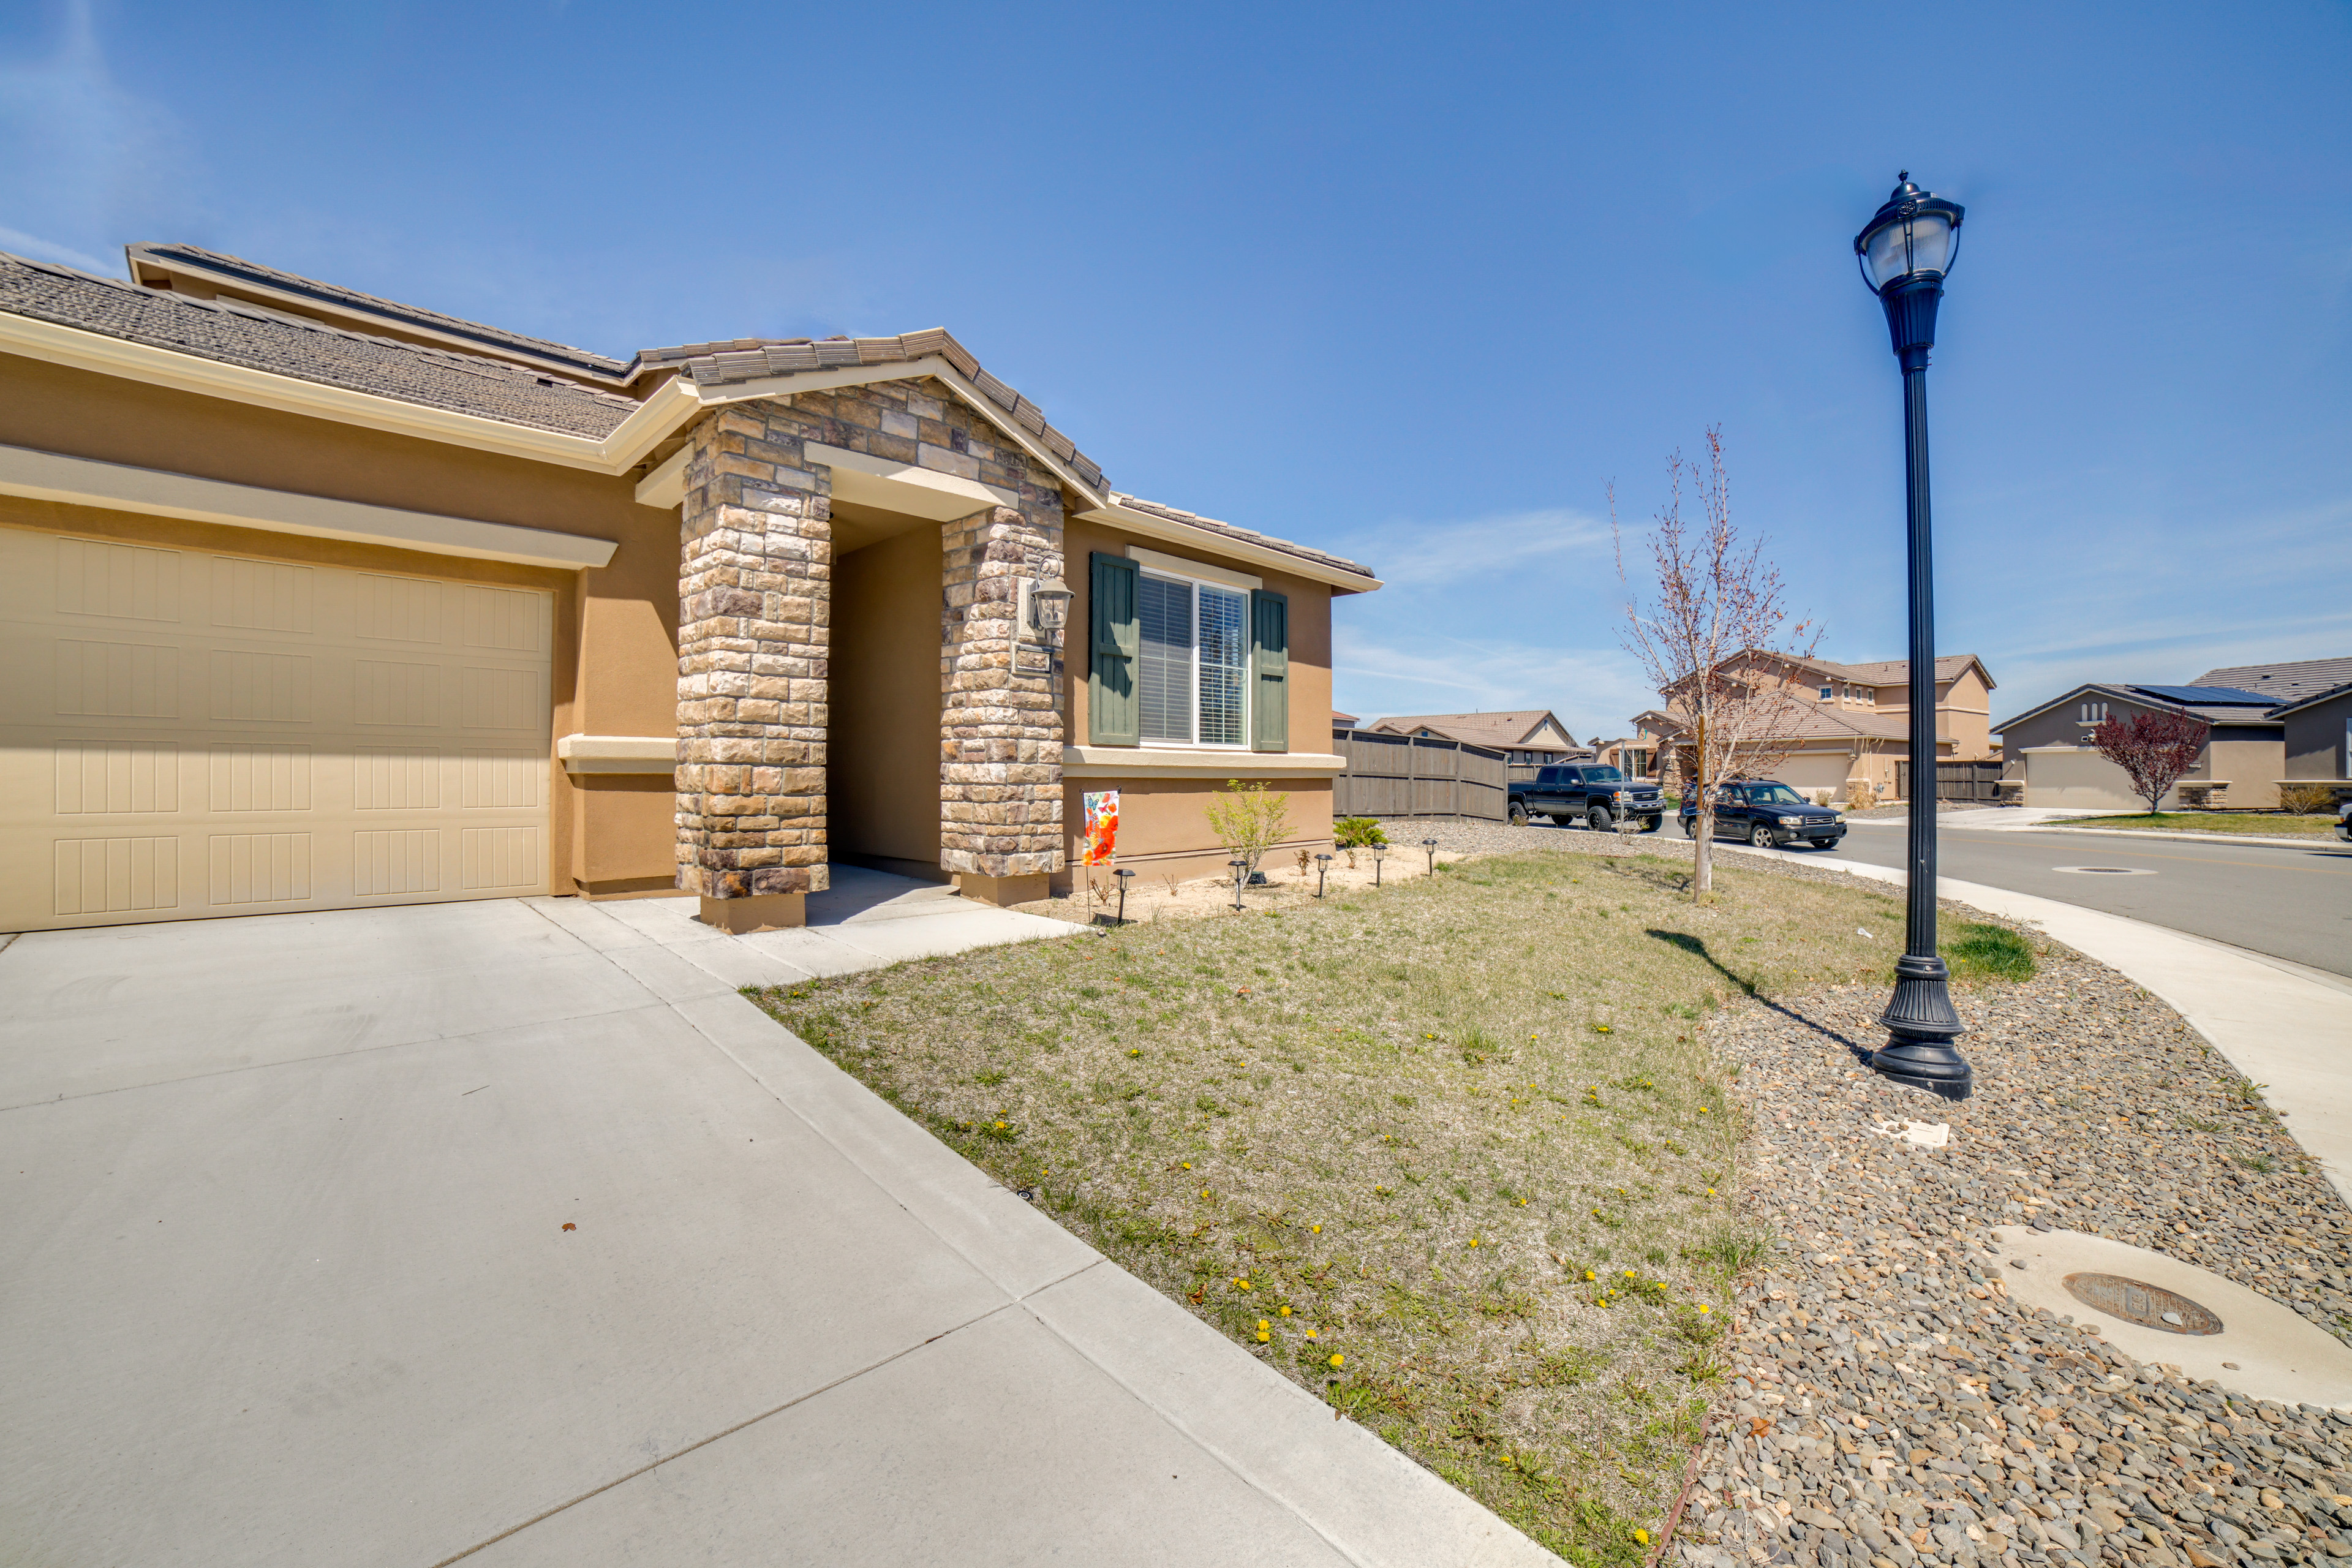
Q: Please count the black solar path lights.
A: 5